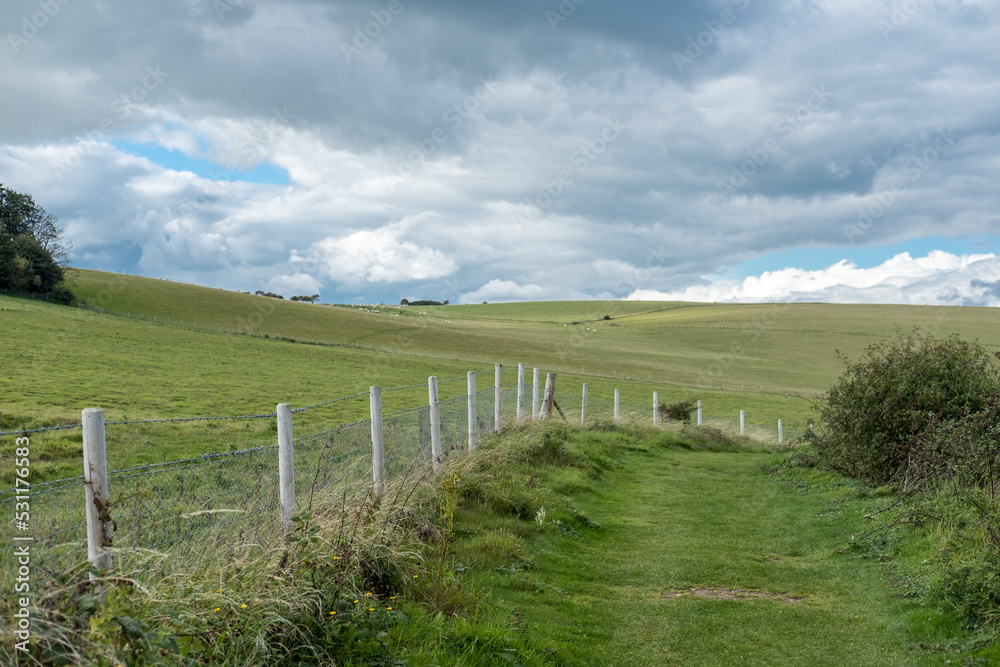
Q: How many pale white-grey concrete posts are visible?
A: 15